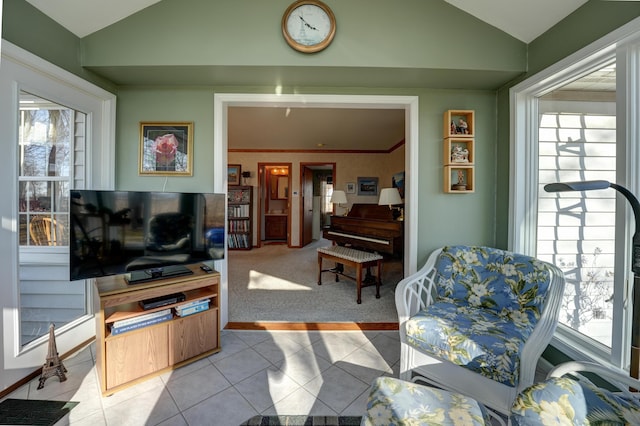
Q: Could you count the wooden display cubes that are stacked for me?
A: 3